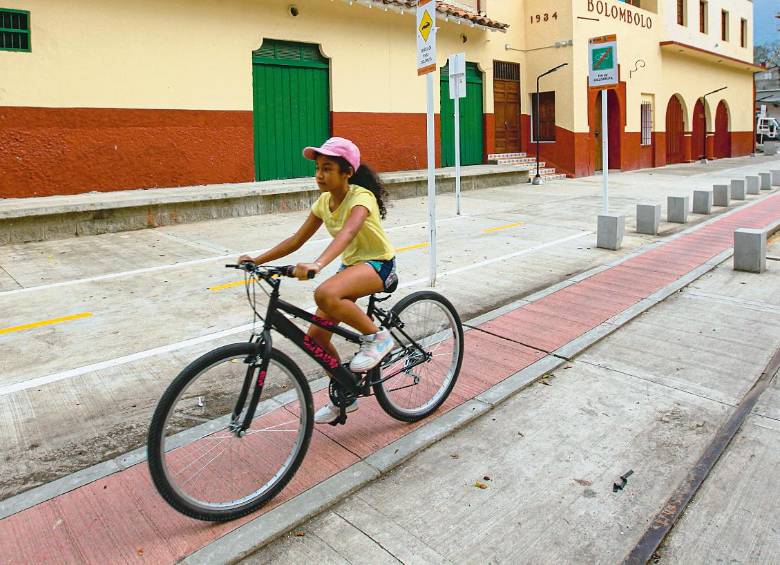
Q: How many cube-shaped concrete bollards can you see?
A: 10